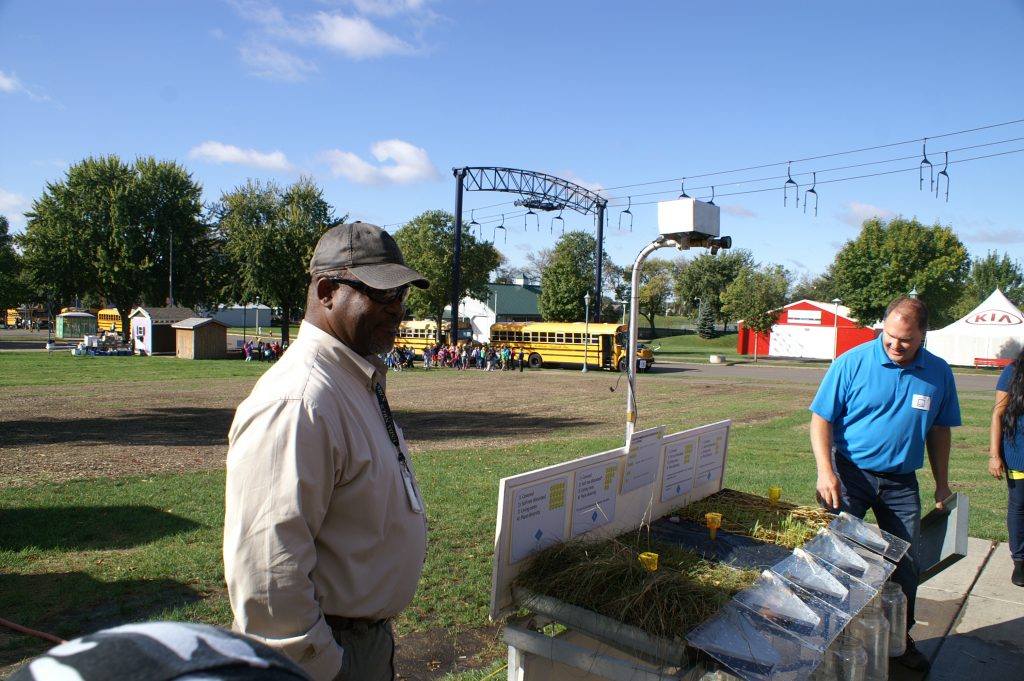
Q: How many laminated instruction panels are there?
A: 5